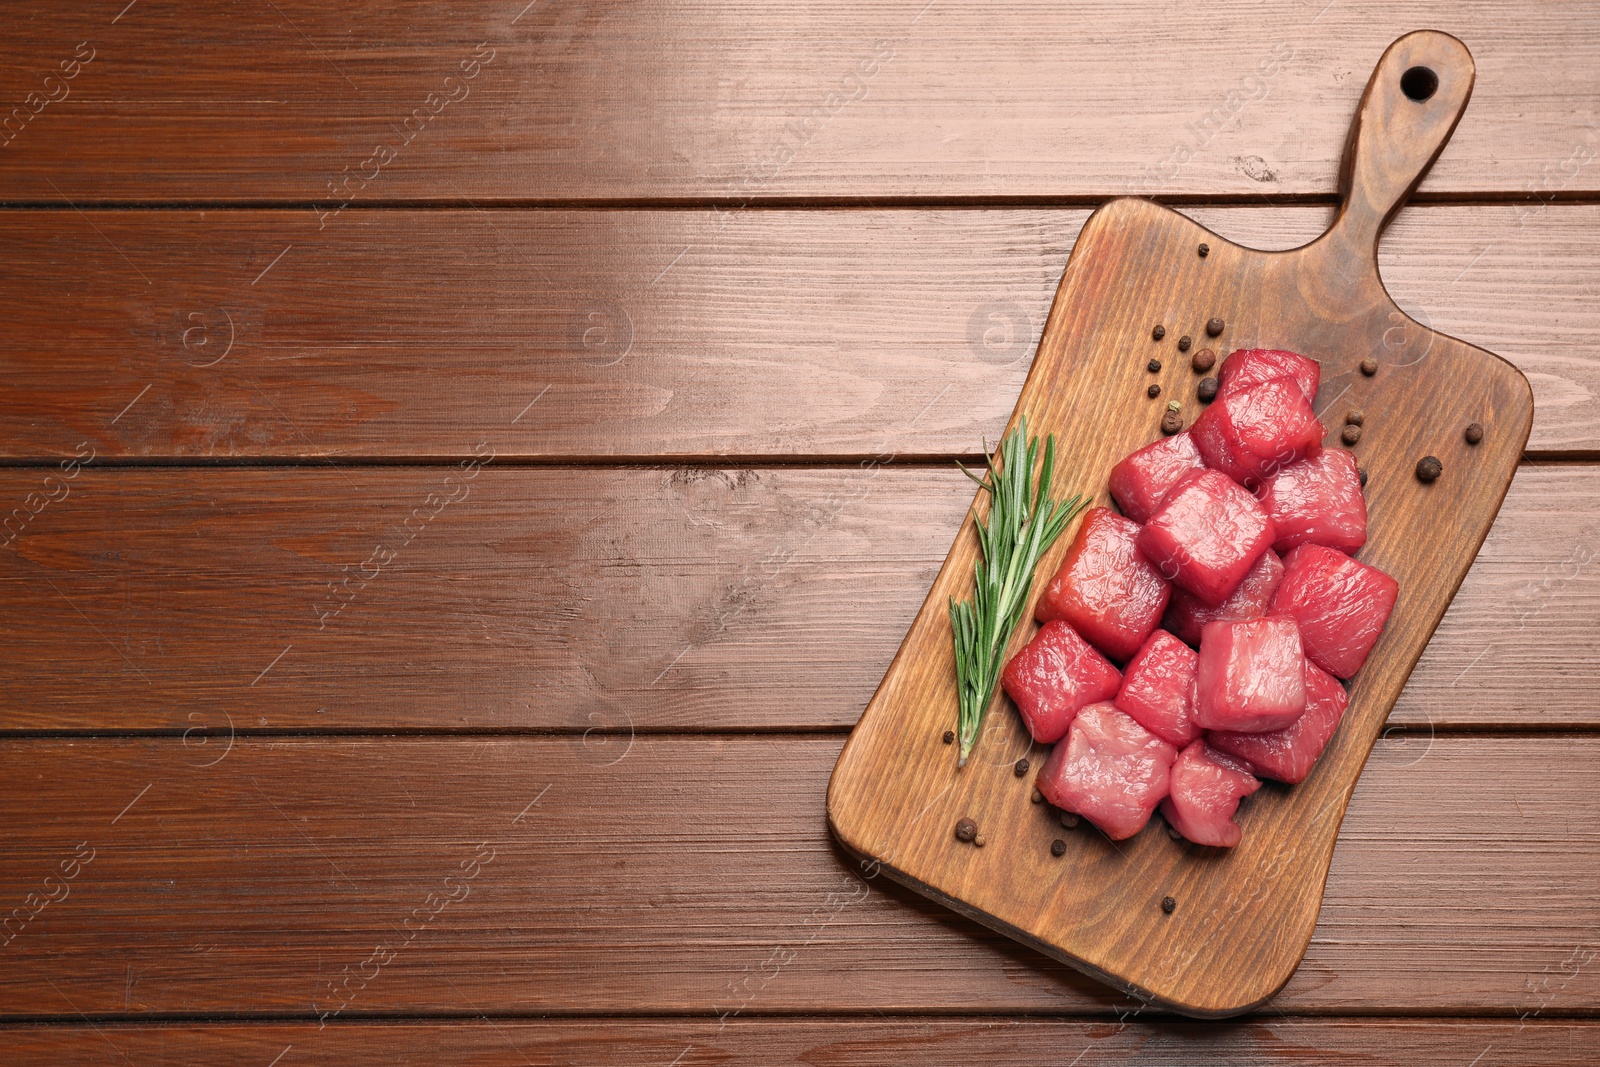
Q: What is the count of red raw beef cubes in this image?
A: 14